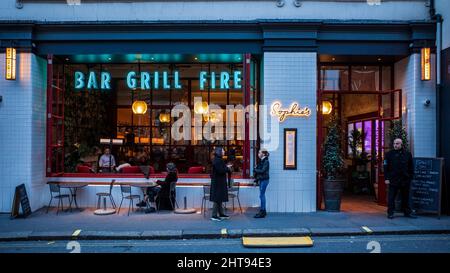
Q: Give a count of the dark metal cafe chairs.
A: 6